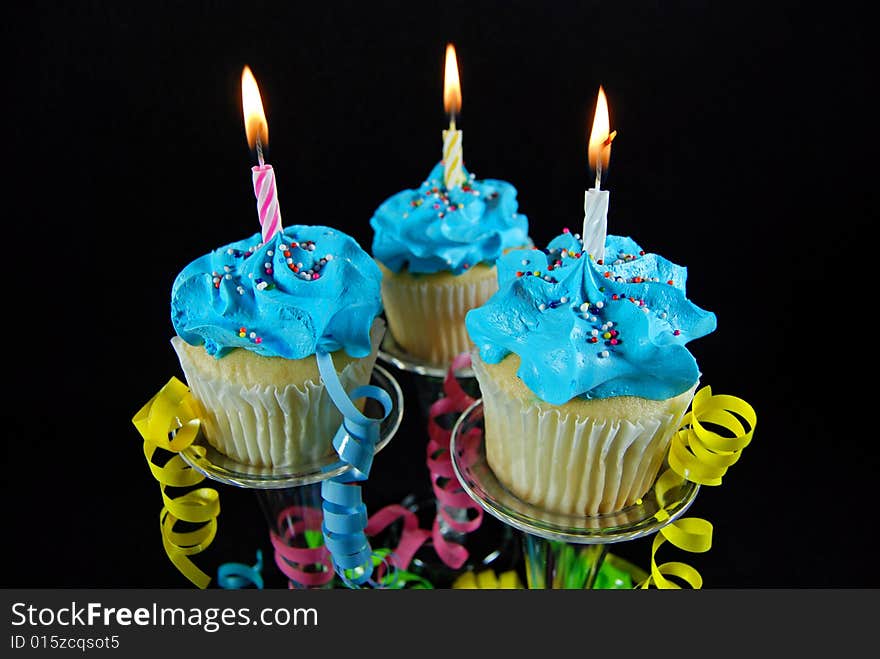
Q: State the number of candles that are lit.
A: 3